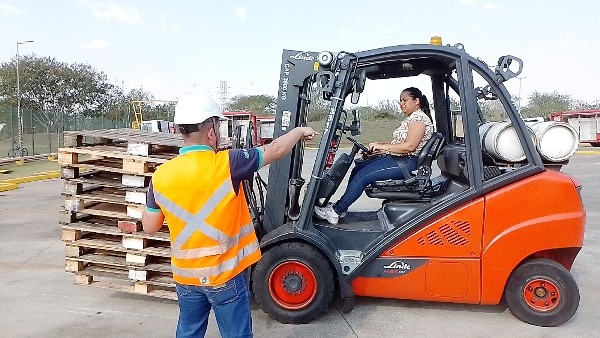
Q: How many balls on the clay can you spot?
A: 0